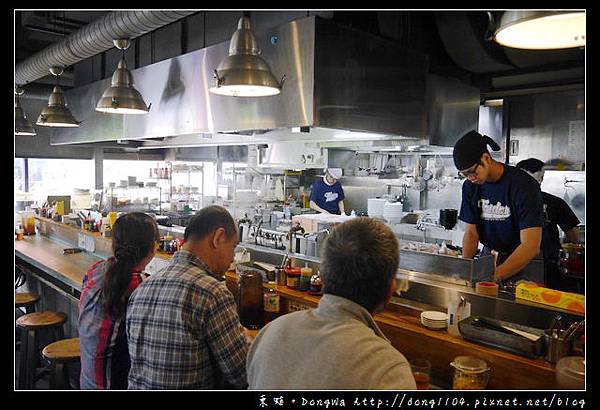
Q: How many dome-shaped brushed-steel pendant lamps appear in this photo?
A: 5